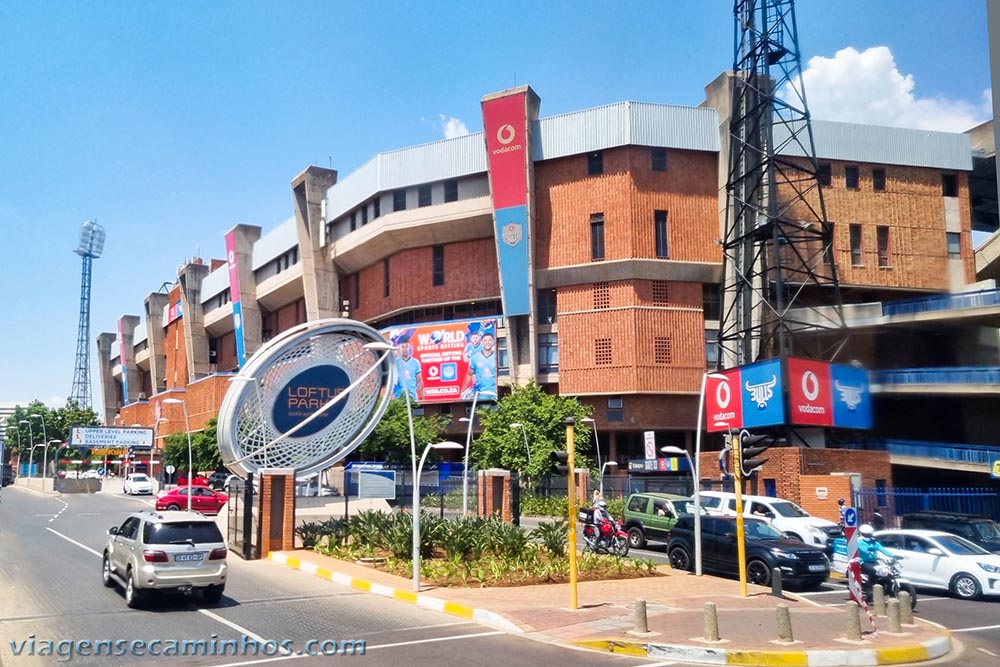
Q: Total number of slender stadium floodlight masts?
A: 2